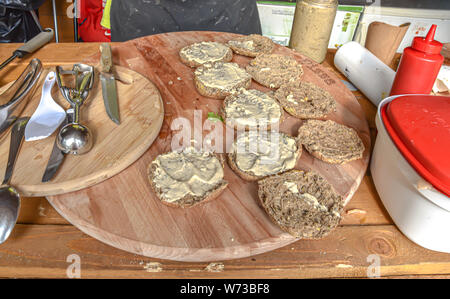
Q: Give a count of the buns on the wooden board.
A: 10